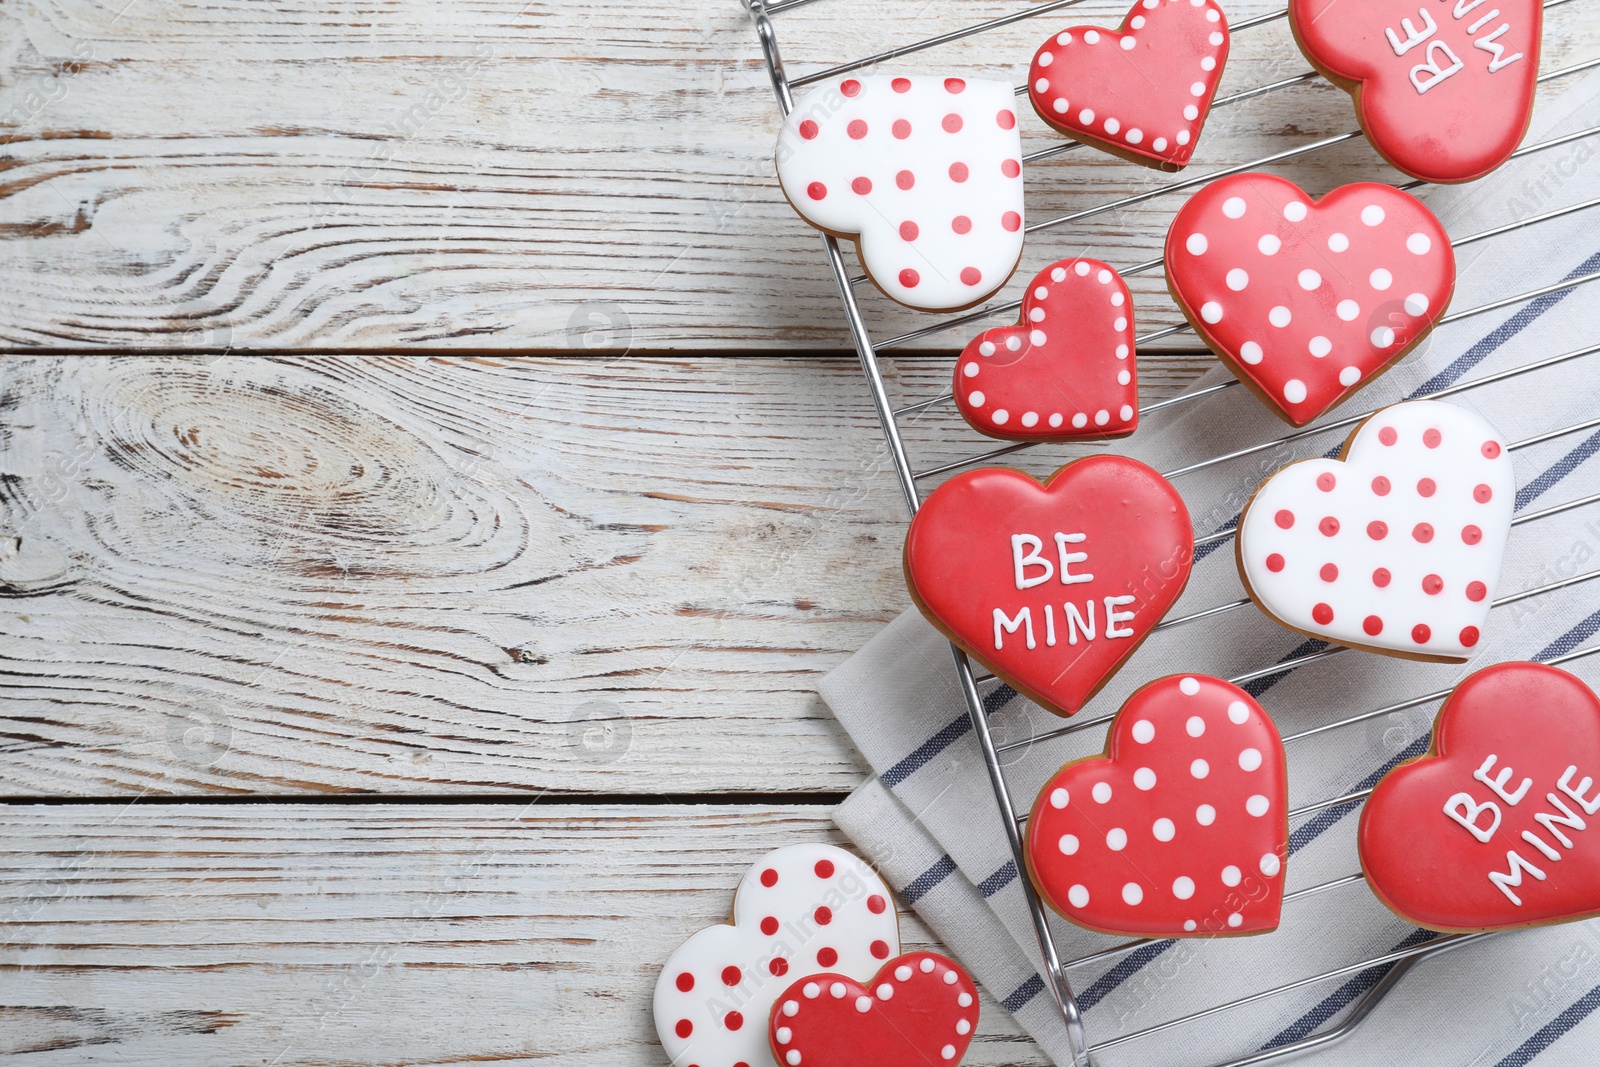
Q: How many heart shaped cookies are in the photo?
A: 11